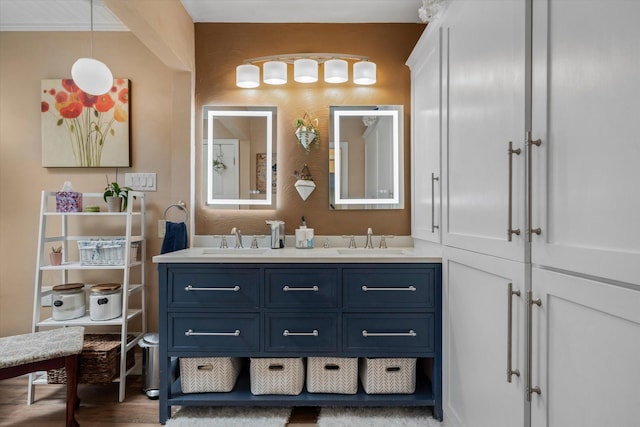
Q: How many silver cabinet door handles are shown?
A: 5